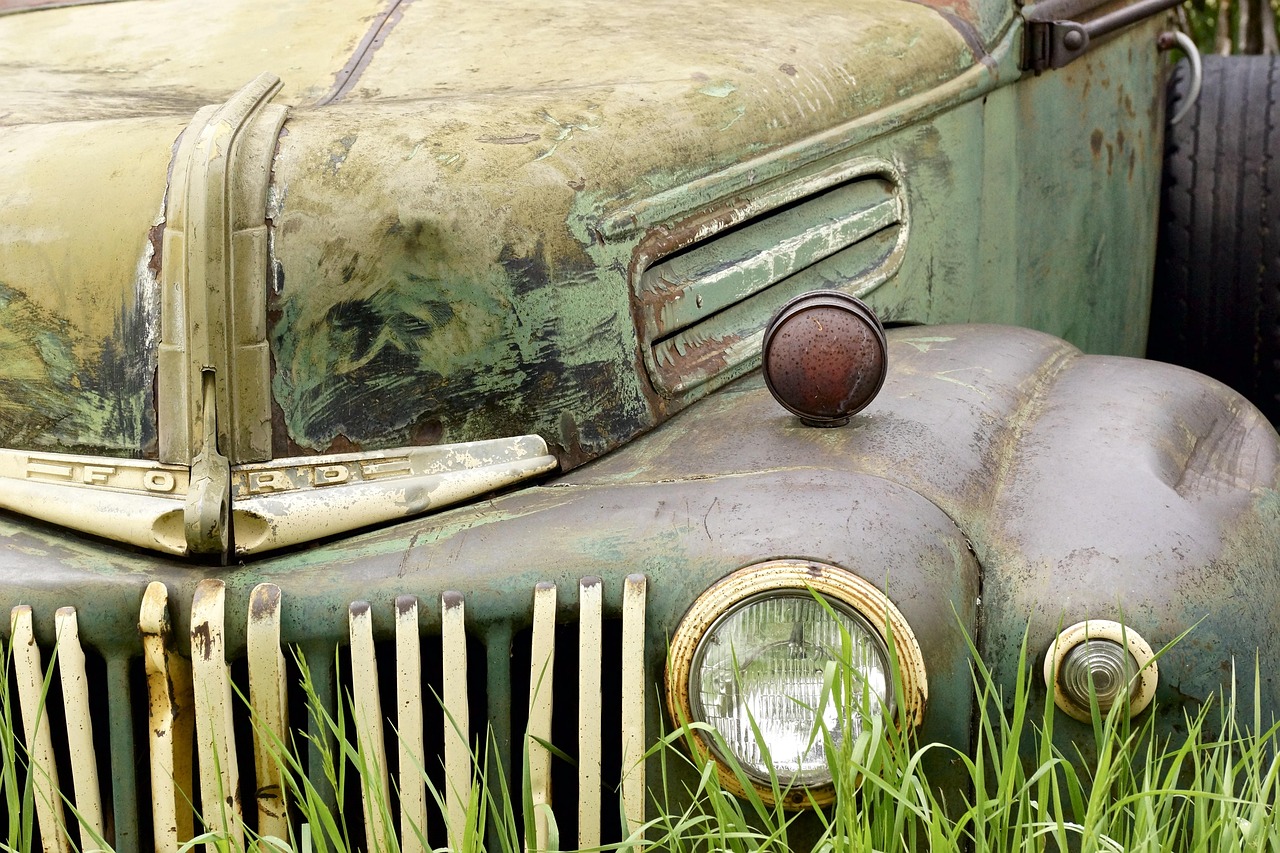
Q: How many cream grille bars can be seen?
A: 11